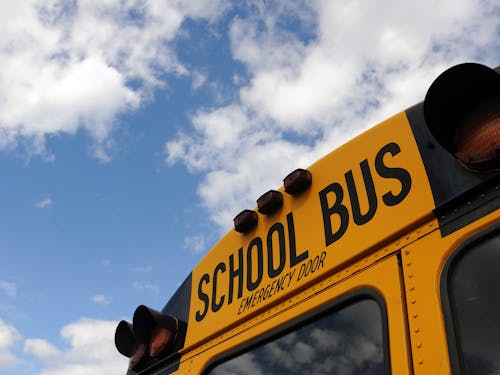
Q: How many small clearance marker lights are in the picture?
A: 3